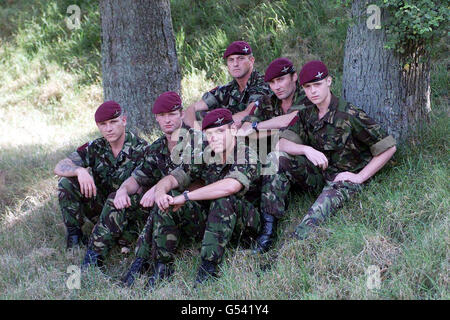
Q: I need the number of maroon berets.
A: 6